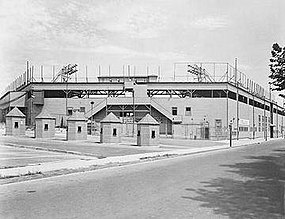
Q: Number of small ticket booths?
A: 5